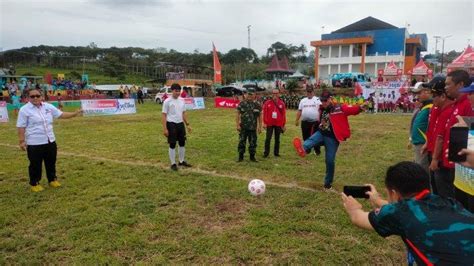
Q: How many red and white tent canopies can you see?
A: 3